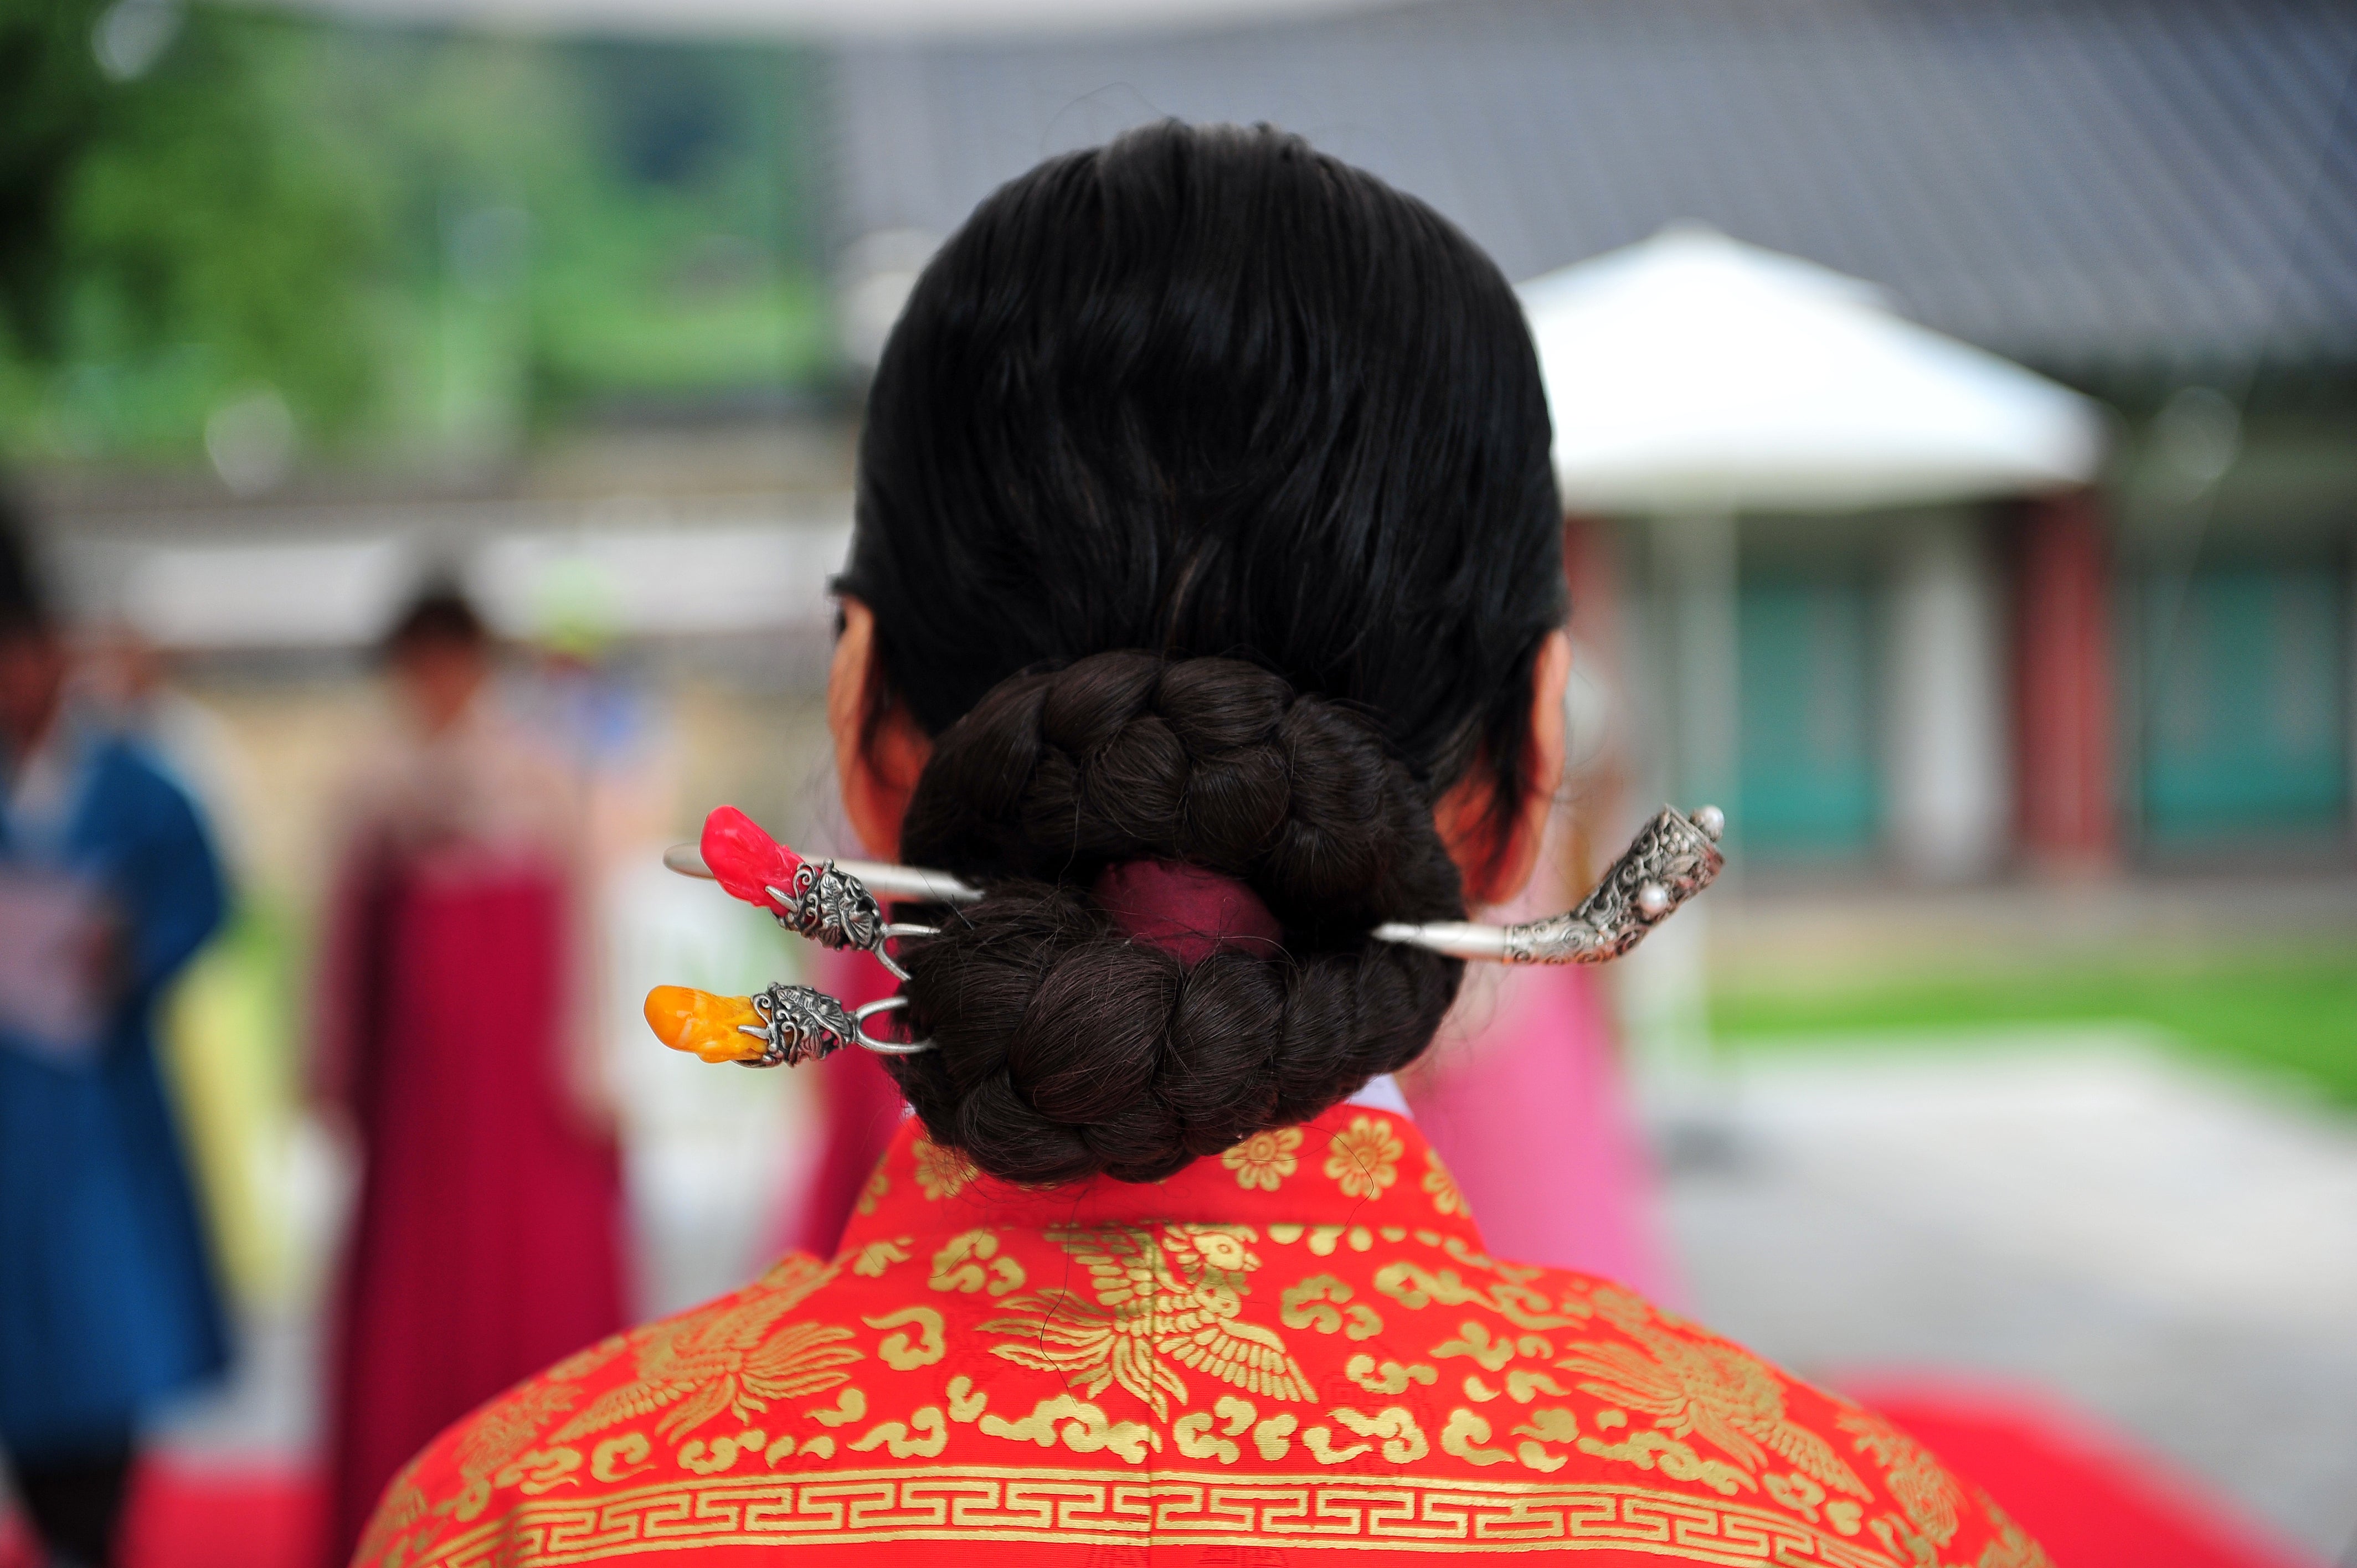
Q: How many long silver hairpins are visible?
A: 1